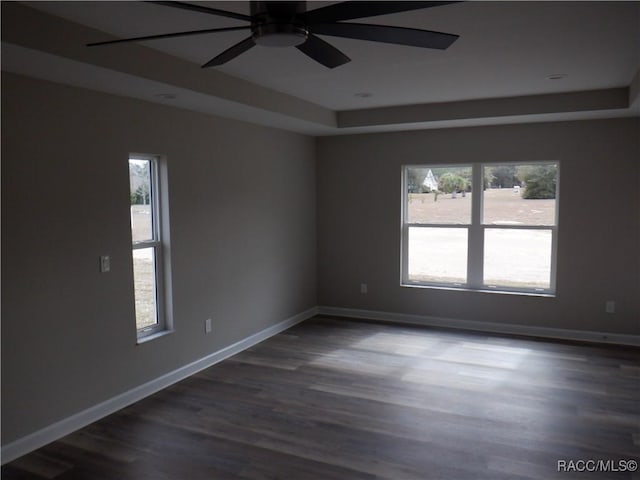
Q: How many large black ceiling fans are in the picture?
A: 1